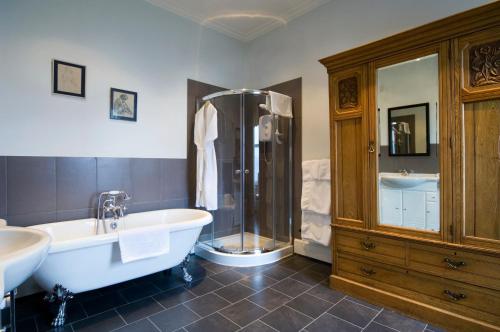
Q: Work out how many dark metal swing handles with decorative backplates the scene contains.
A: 4